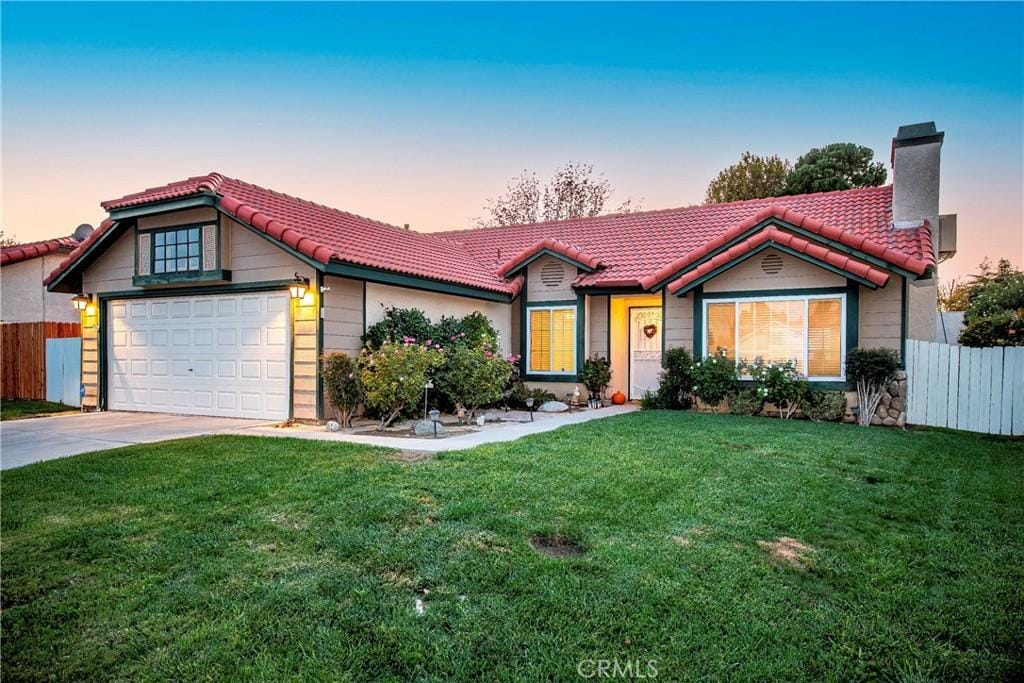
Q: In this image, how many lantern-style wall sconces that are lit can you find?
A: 2